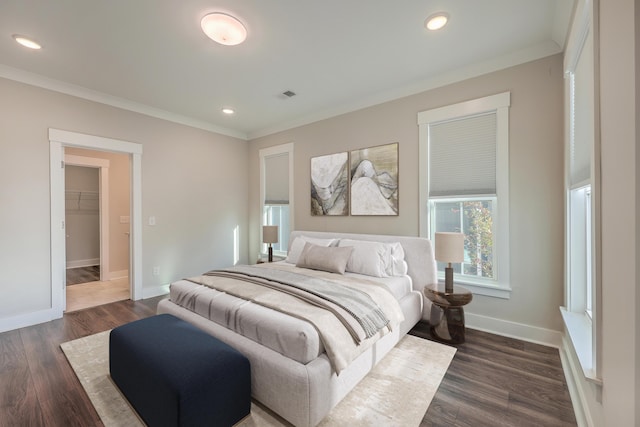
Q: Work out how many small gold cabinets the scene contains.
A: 0